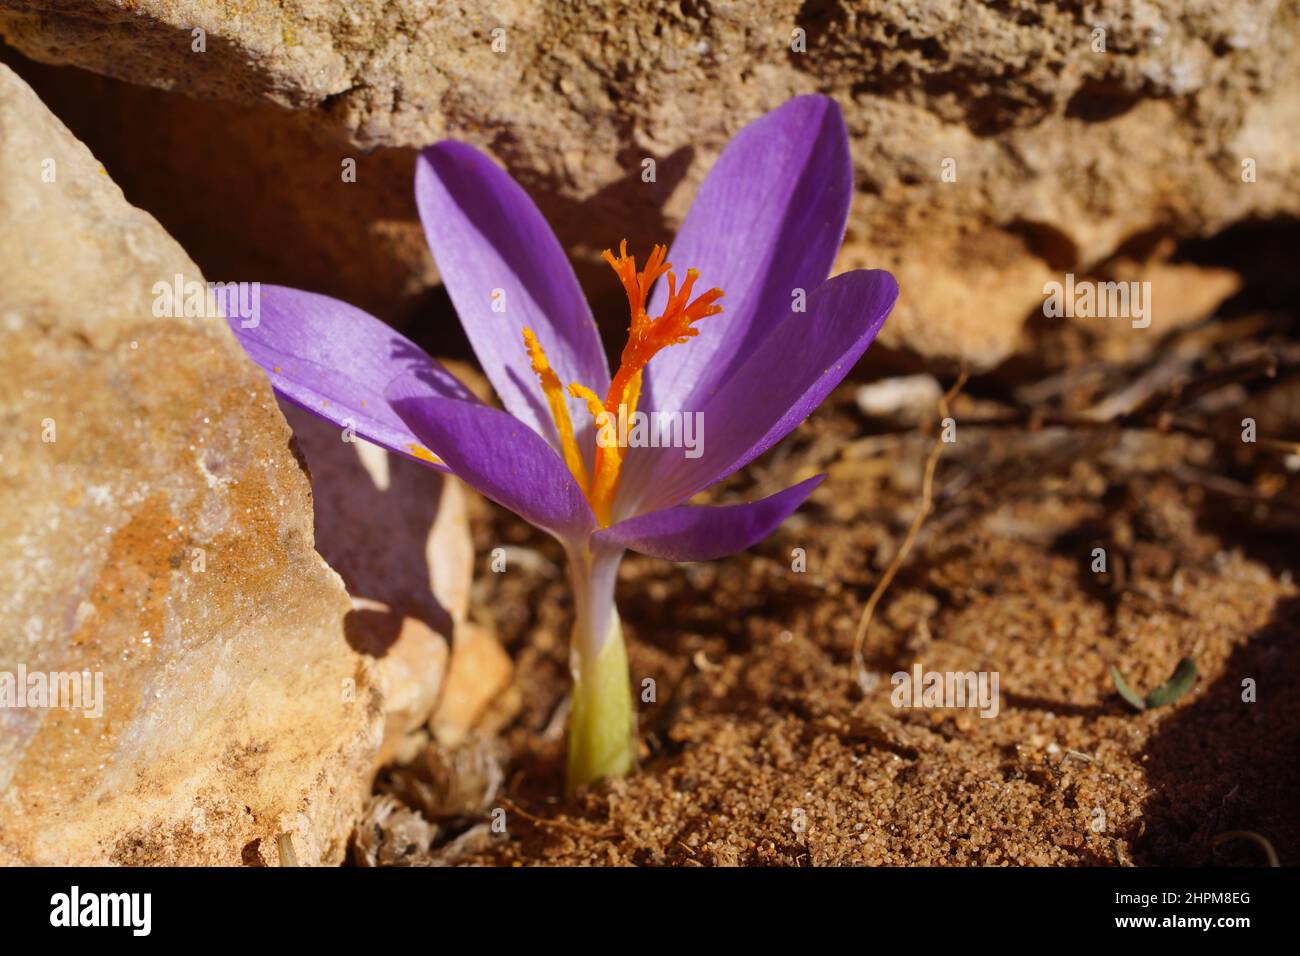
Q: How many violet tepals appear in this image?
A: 6